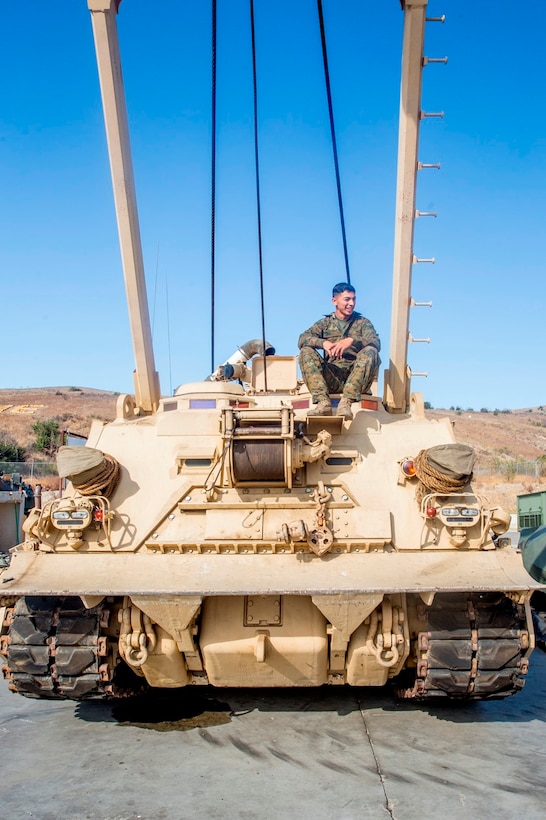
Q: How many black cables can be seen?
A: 3